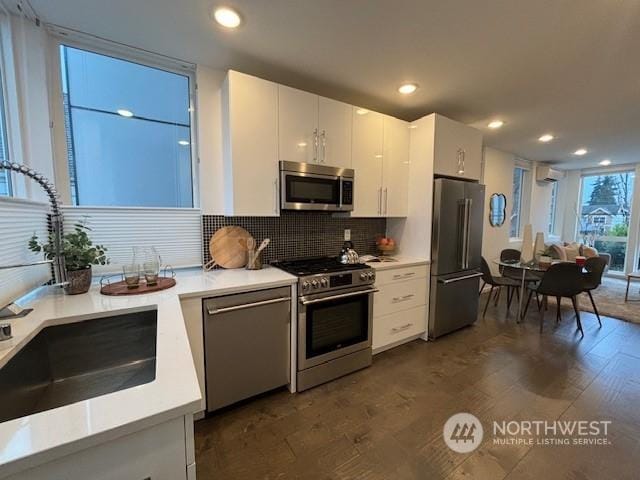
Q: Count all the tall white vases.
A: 2